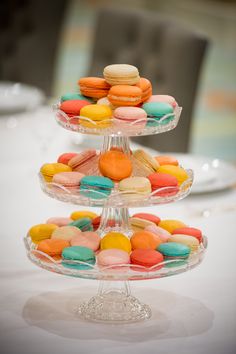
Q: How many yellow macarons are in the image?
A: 7